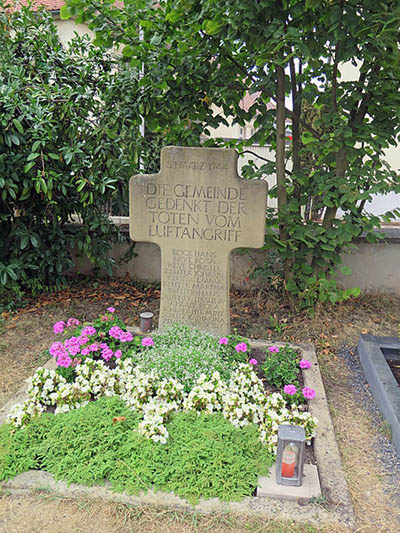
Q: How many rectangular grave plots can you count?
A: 2